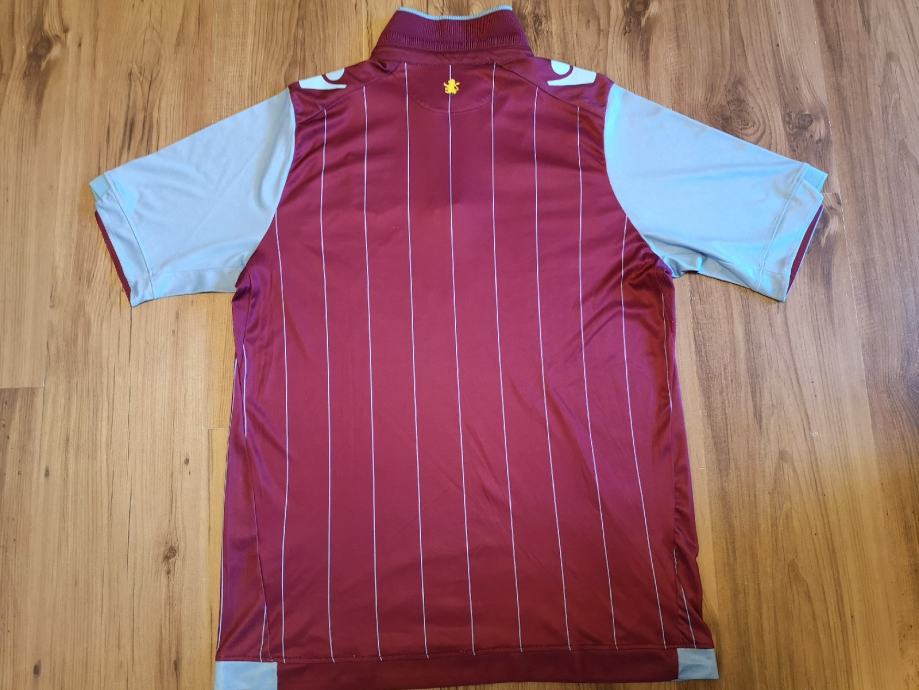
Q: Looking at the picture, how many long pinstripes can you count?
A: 9